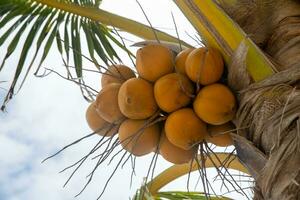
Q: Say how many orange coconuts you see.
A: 13